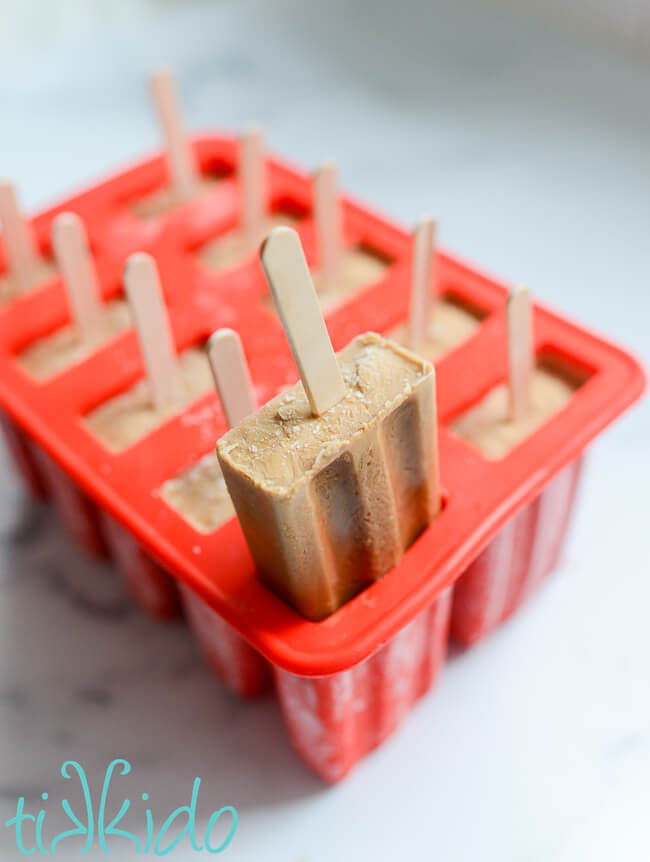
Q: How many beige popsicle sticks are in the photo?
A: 10